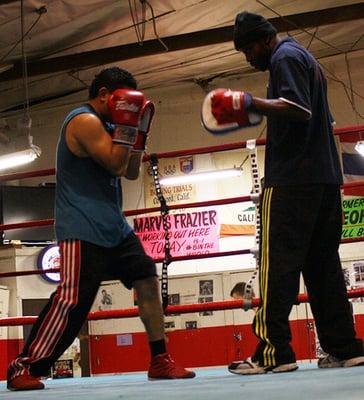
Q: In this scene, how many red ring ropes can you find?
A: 4